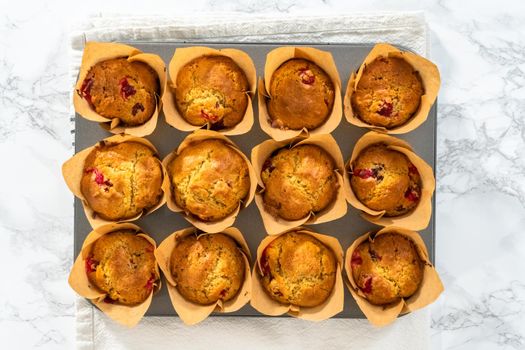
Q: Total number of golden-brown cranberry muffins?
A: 12